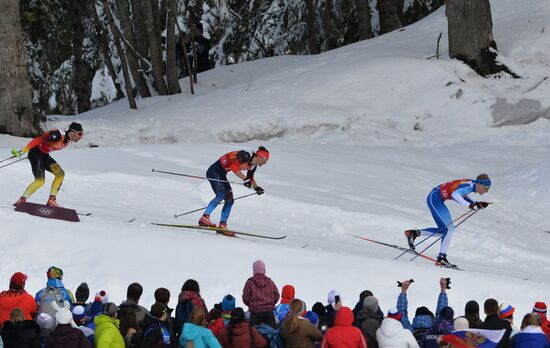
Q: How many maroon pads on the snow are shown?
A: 1